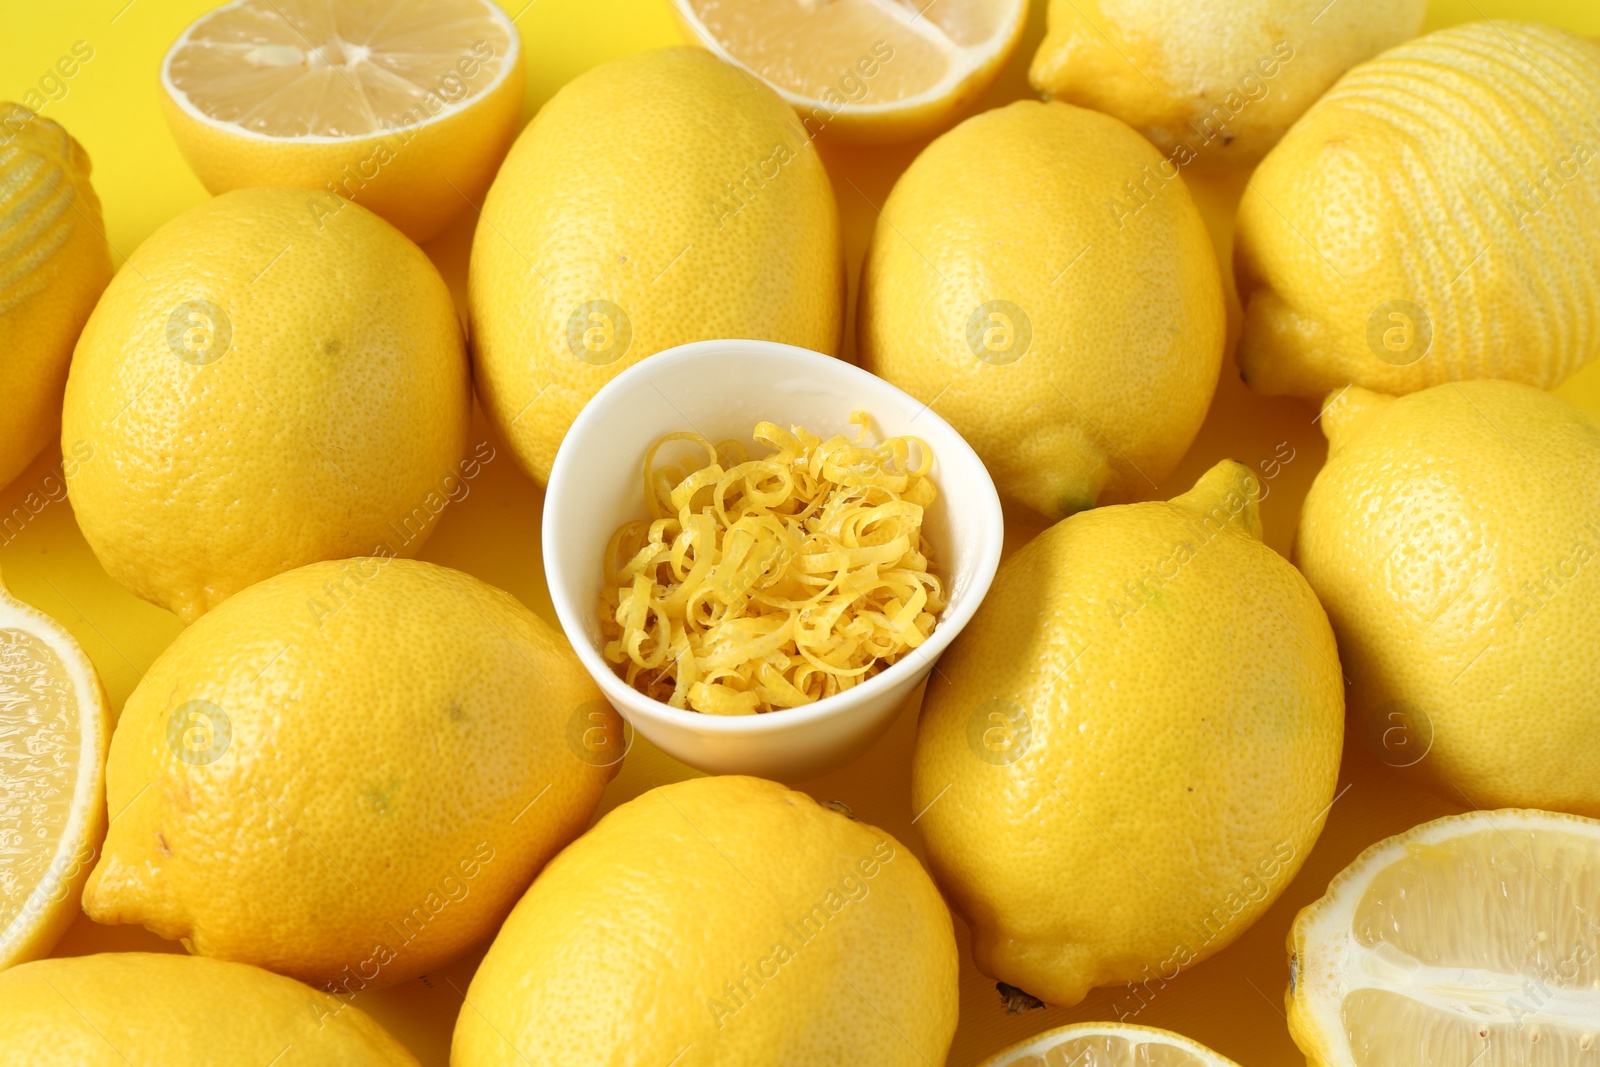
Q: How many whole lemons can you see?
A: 11